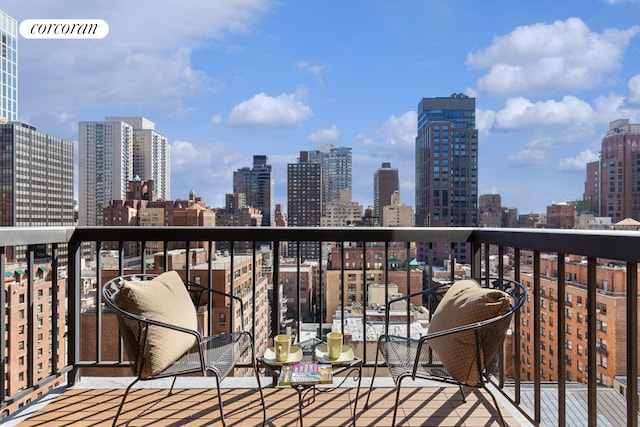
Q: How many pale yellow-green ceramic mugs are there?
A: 2